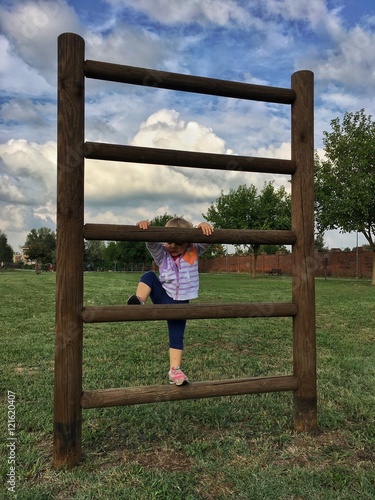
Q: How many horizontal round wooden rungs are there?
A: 5